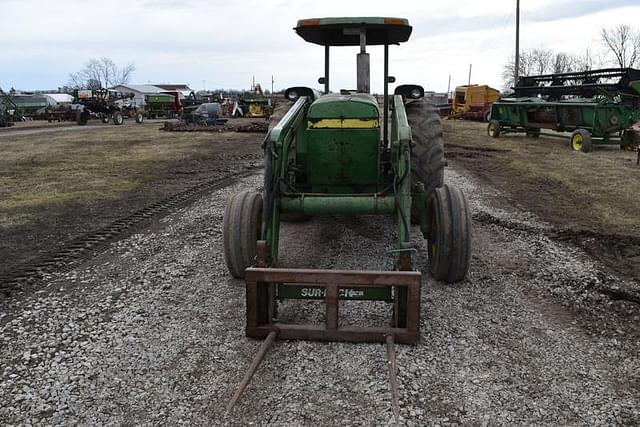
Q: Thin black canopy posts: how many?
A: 2